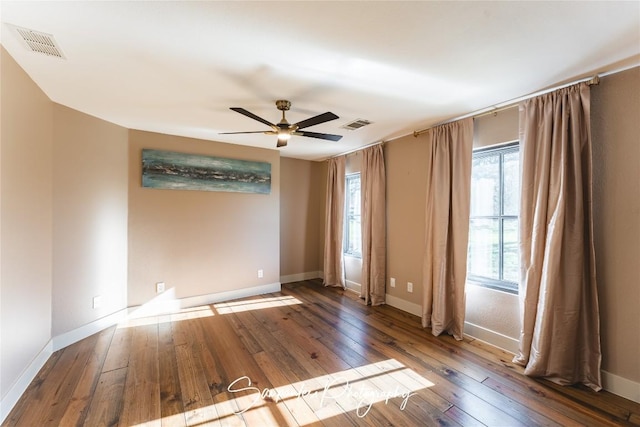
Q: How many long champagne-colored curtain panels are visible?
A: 4